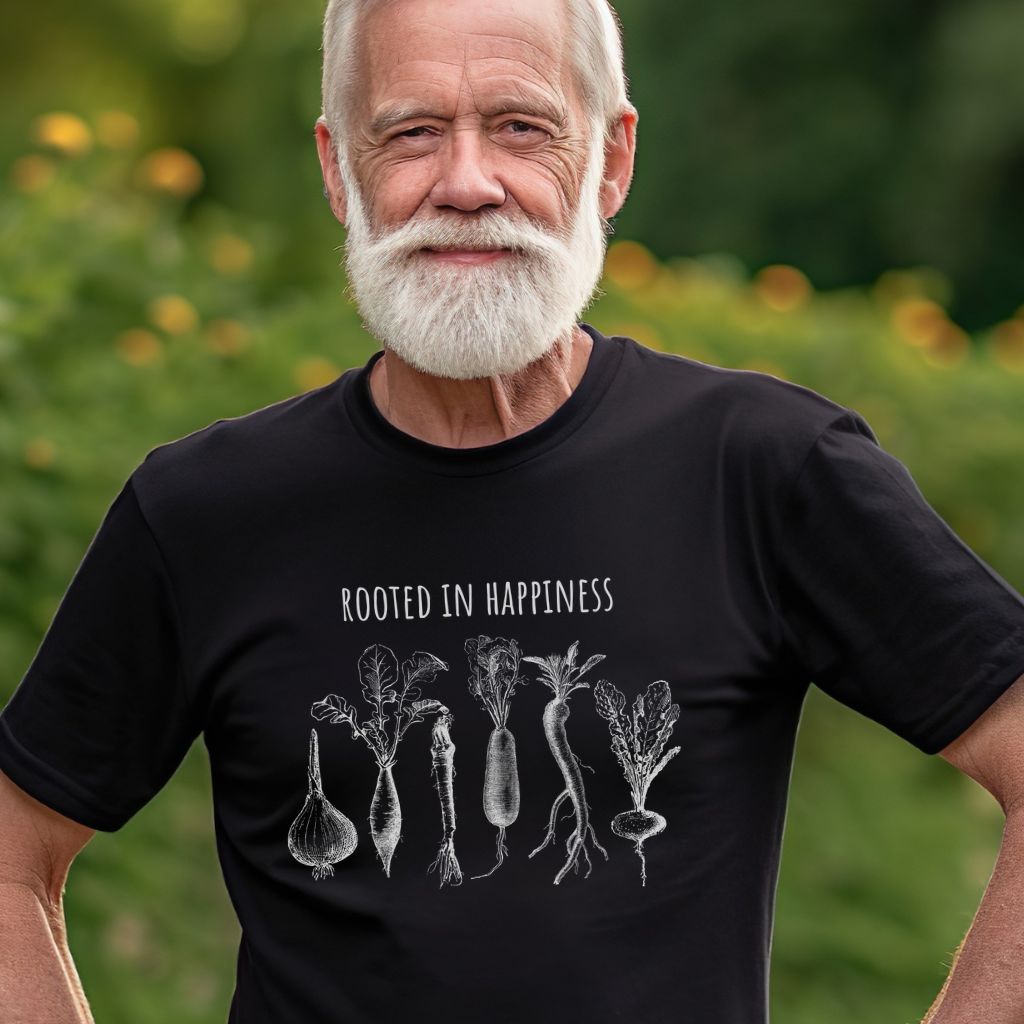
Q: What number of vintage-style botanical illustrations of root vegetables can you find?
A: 6